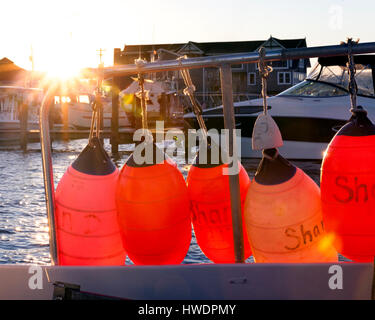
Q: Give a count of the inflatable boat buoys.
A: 5